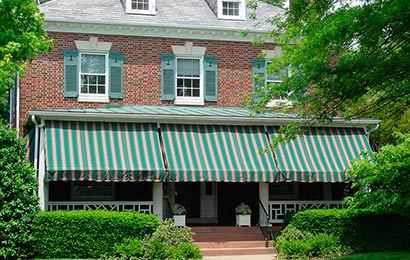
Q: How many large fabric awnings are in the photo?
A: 3